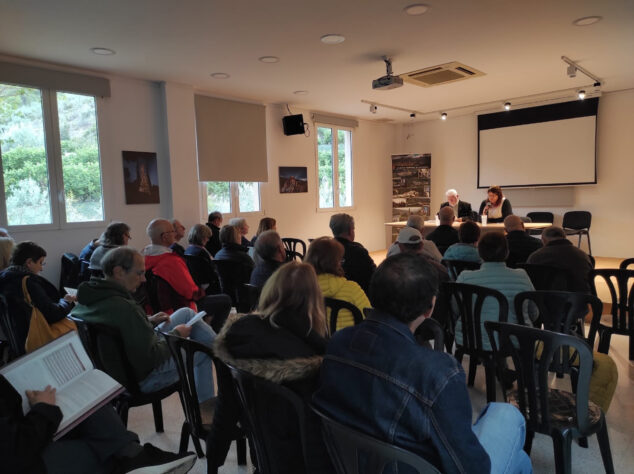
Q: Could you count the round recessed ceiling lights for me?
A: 7